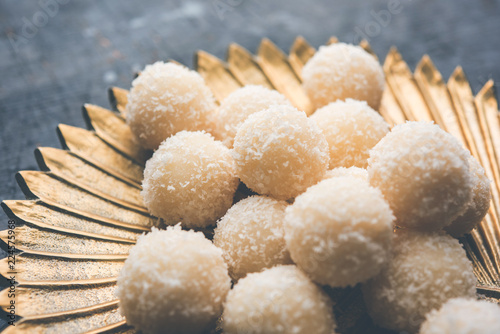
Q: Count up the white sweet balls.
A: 15